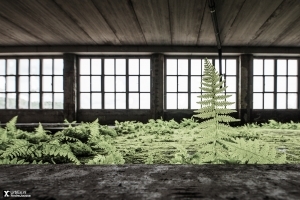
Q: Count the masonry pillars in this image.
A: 3